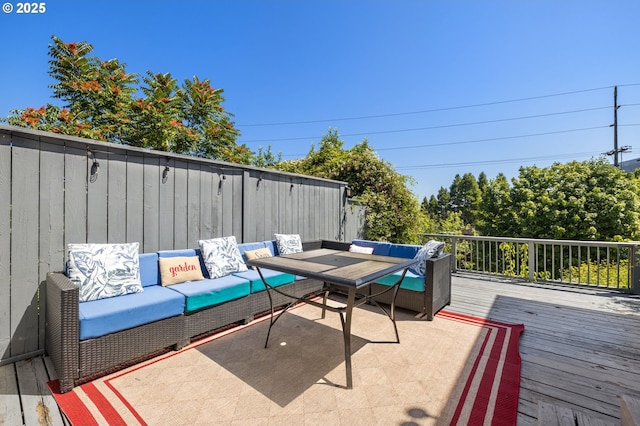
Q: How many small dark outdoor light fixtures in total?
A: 5